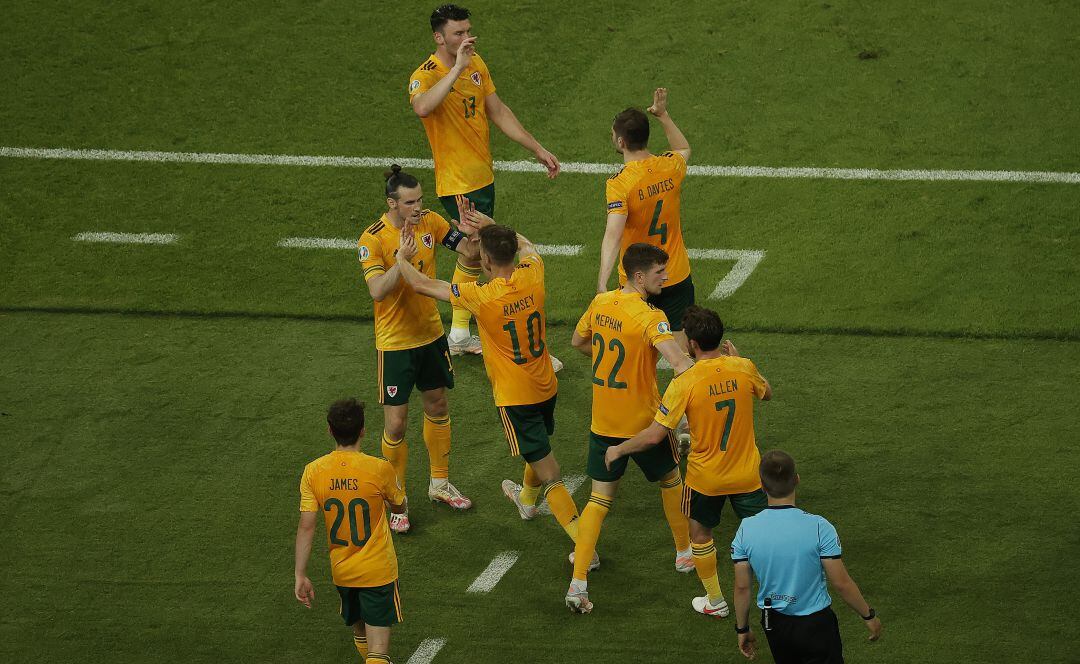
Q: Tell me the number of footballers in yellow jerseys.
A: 7